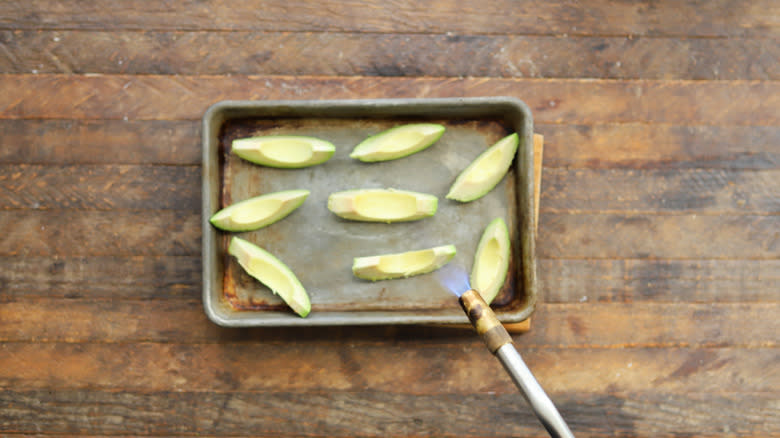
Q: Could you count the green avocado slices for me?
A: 8